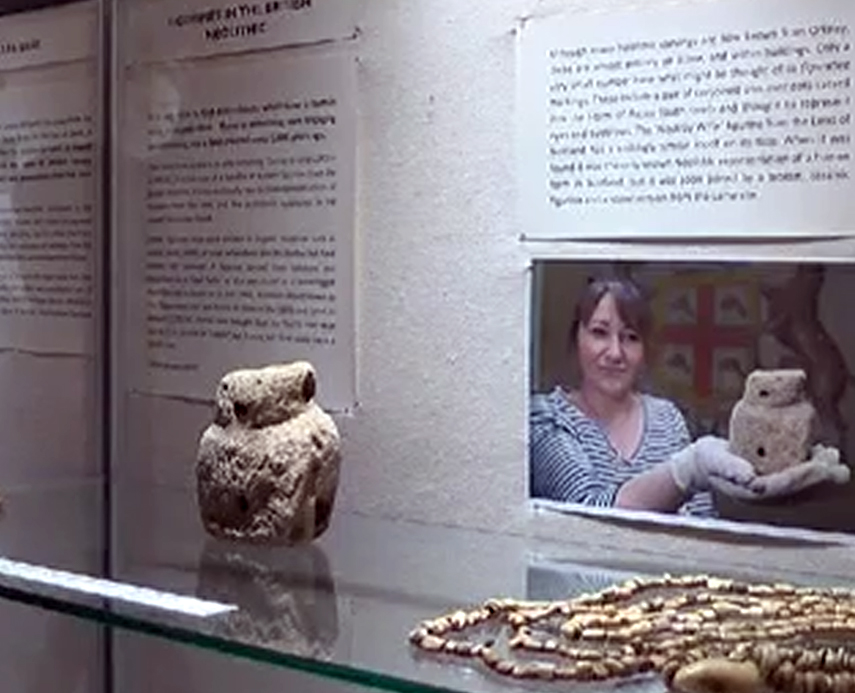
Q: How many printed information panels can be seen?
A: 3